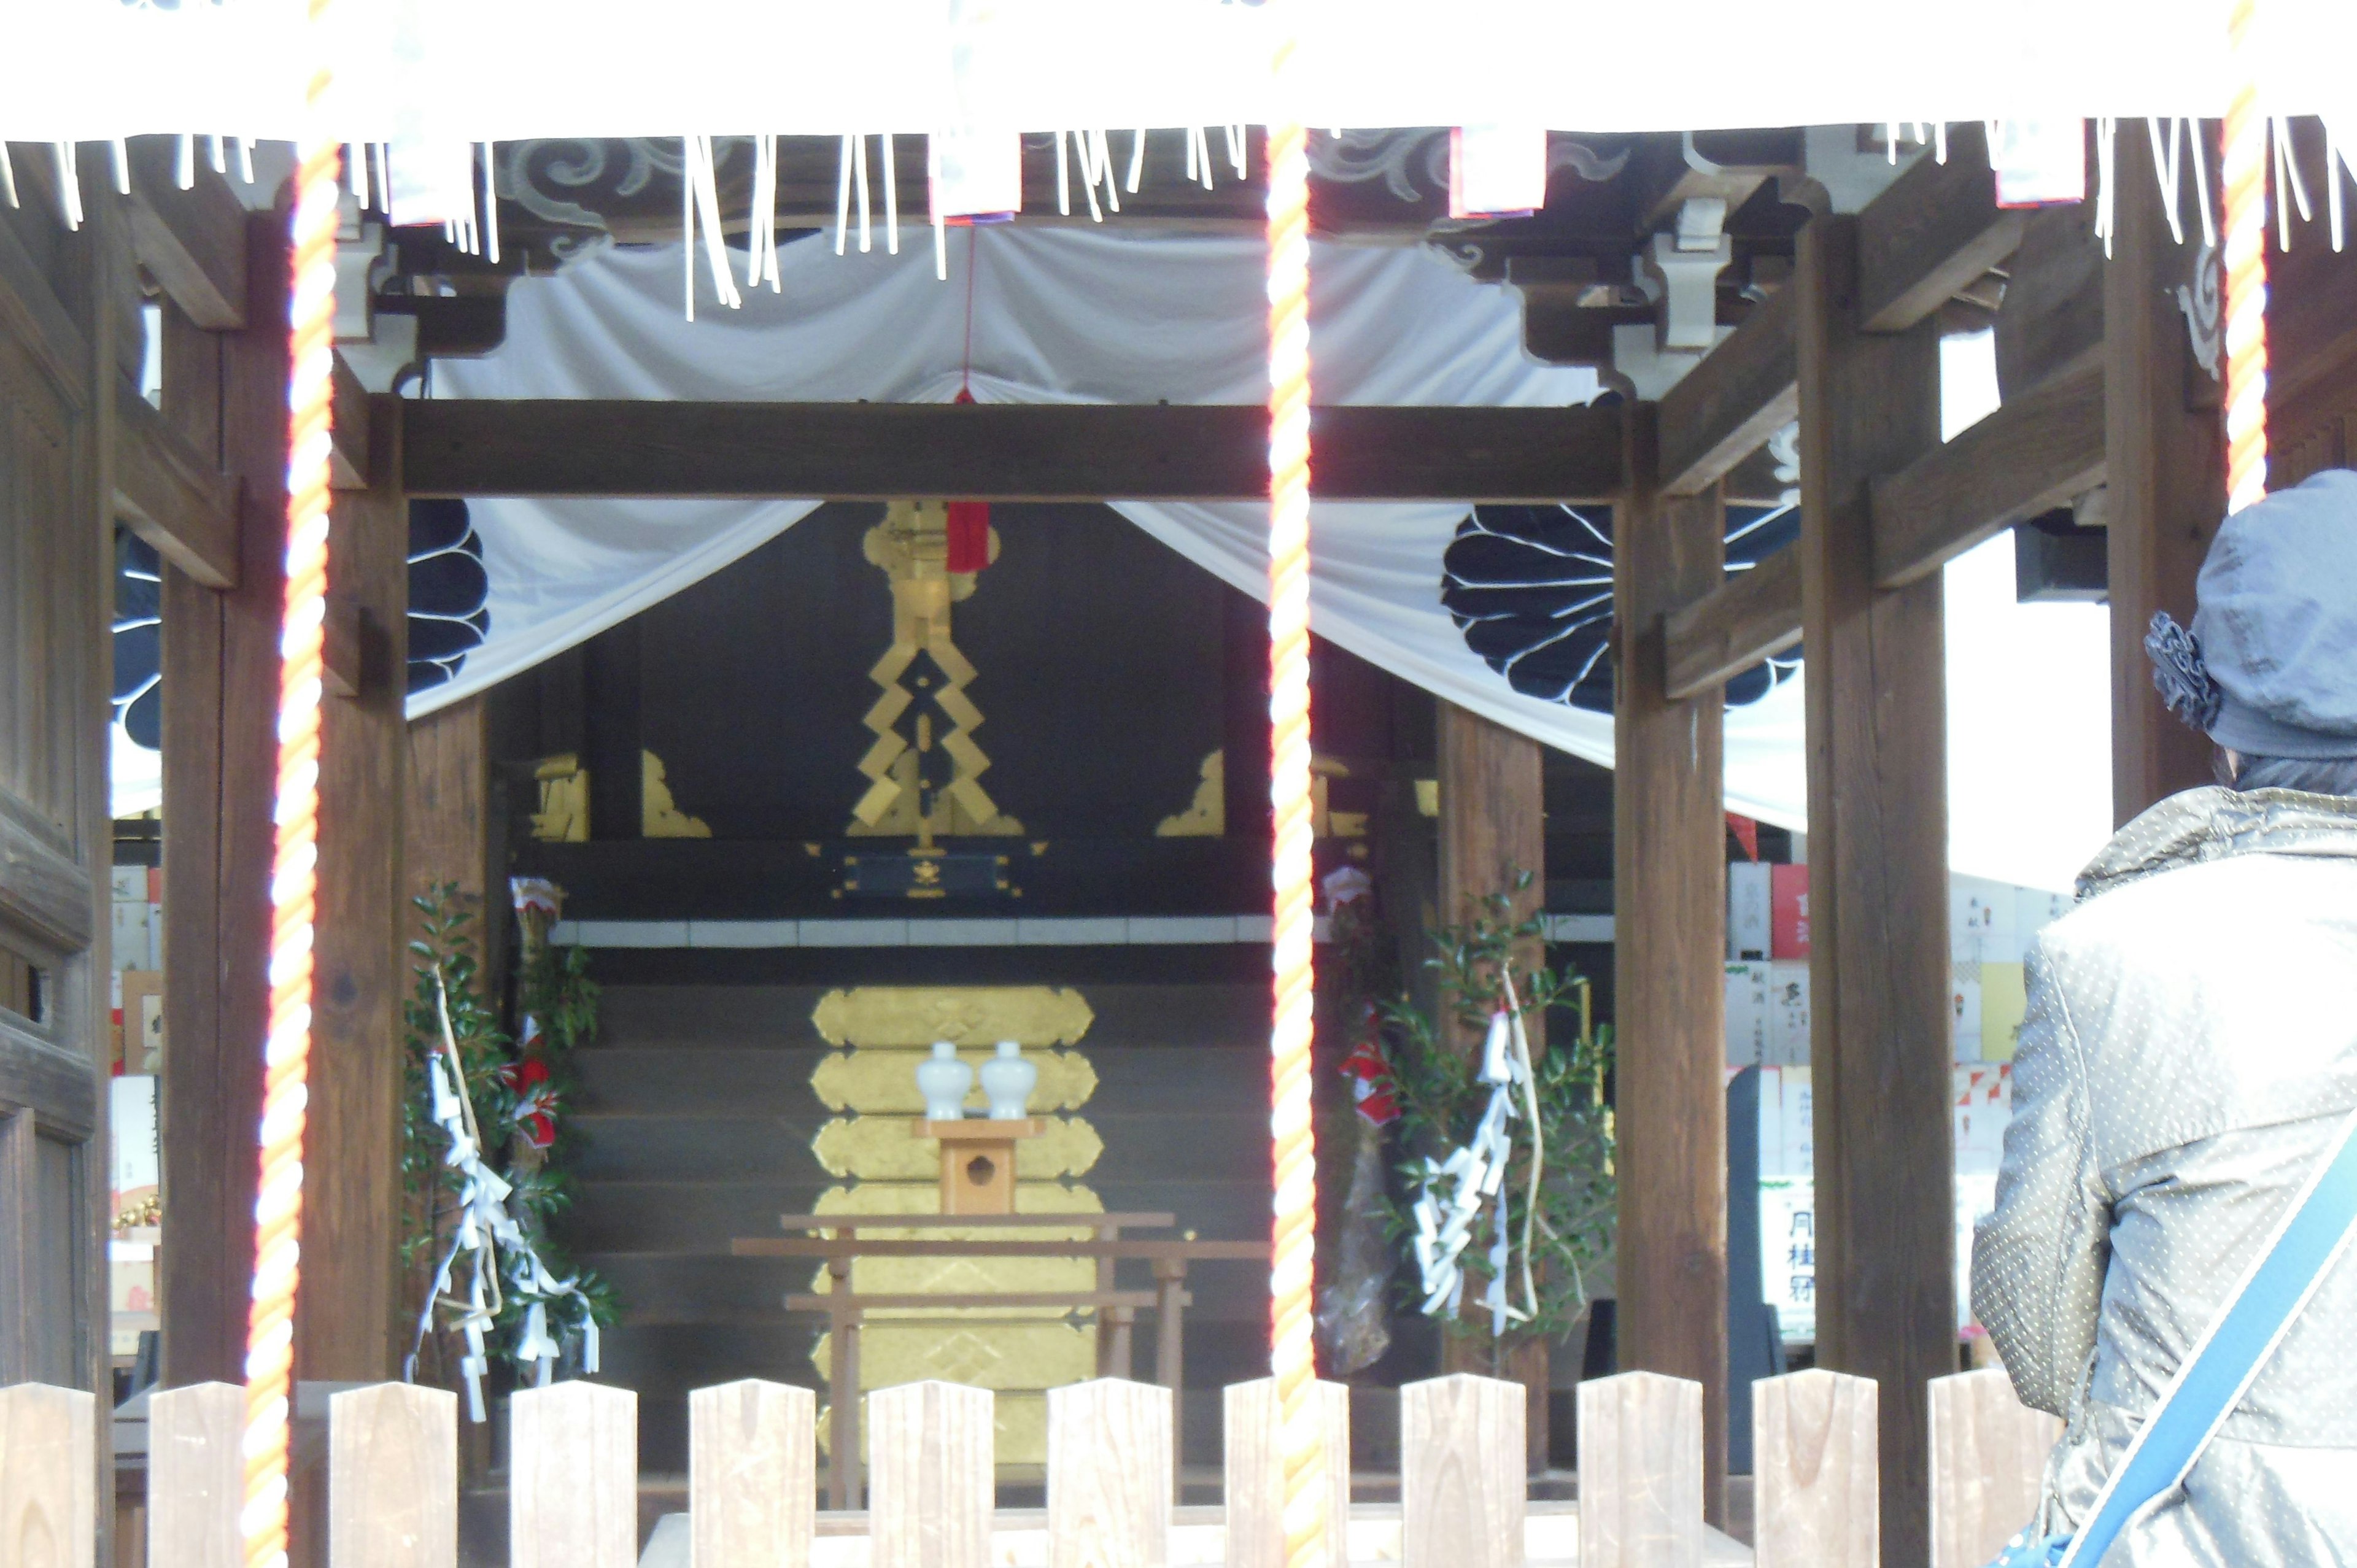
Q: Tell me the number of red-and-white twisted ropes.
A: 3